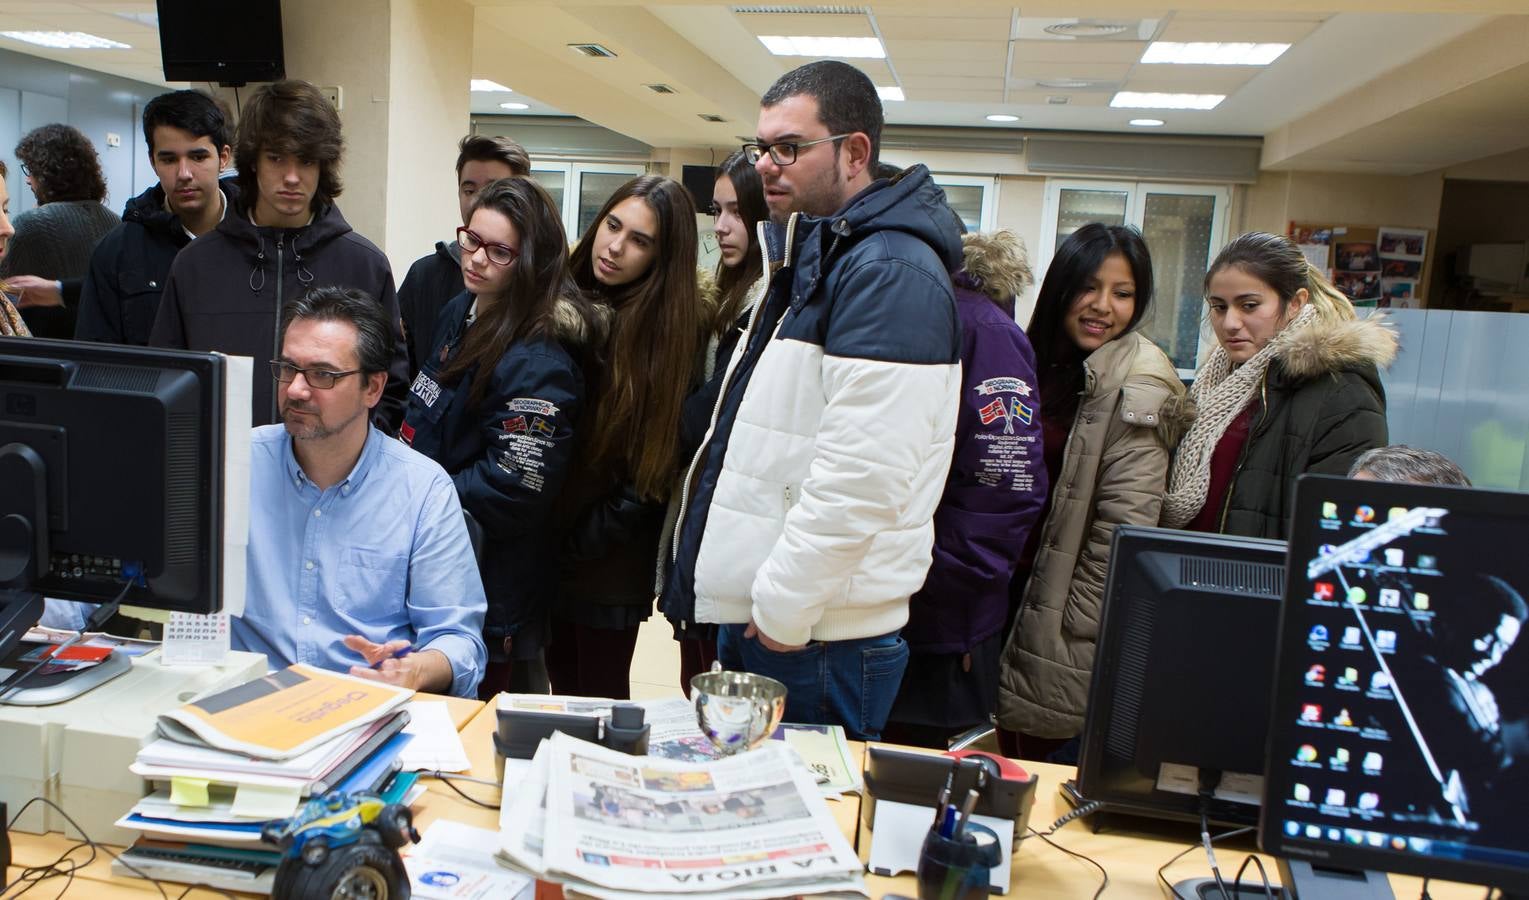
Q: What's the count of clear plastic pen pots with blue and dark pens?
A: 1